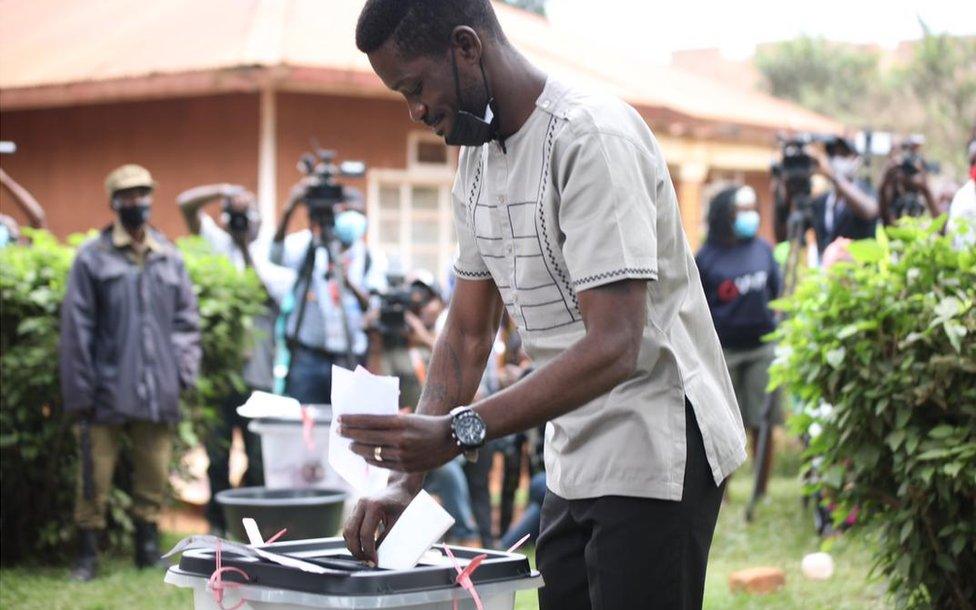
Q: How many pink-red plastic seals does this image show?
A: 5